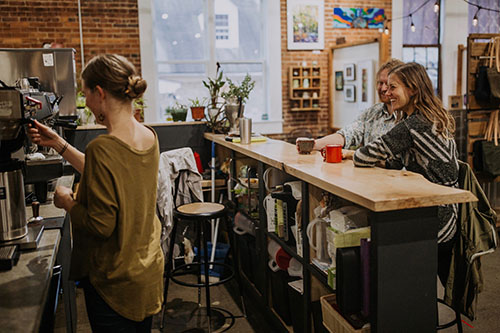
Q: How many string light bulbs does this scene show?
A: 4